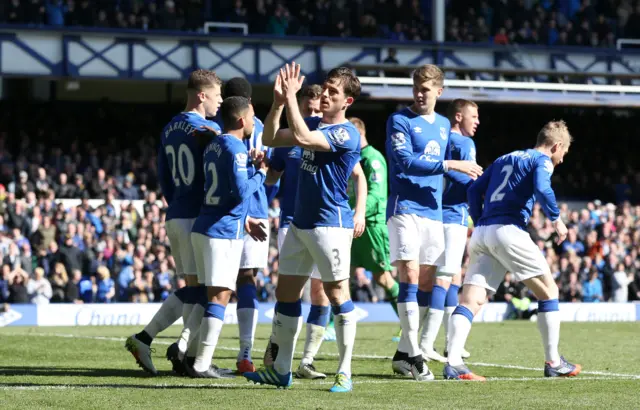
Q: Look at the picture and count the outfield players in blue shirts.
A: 8